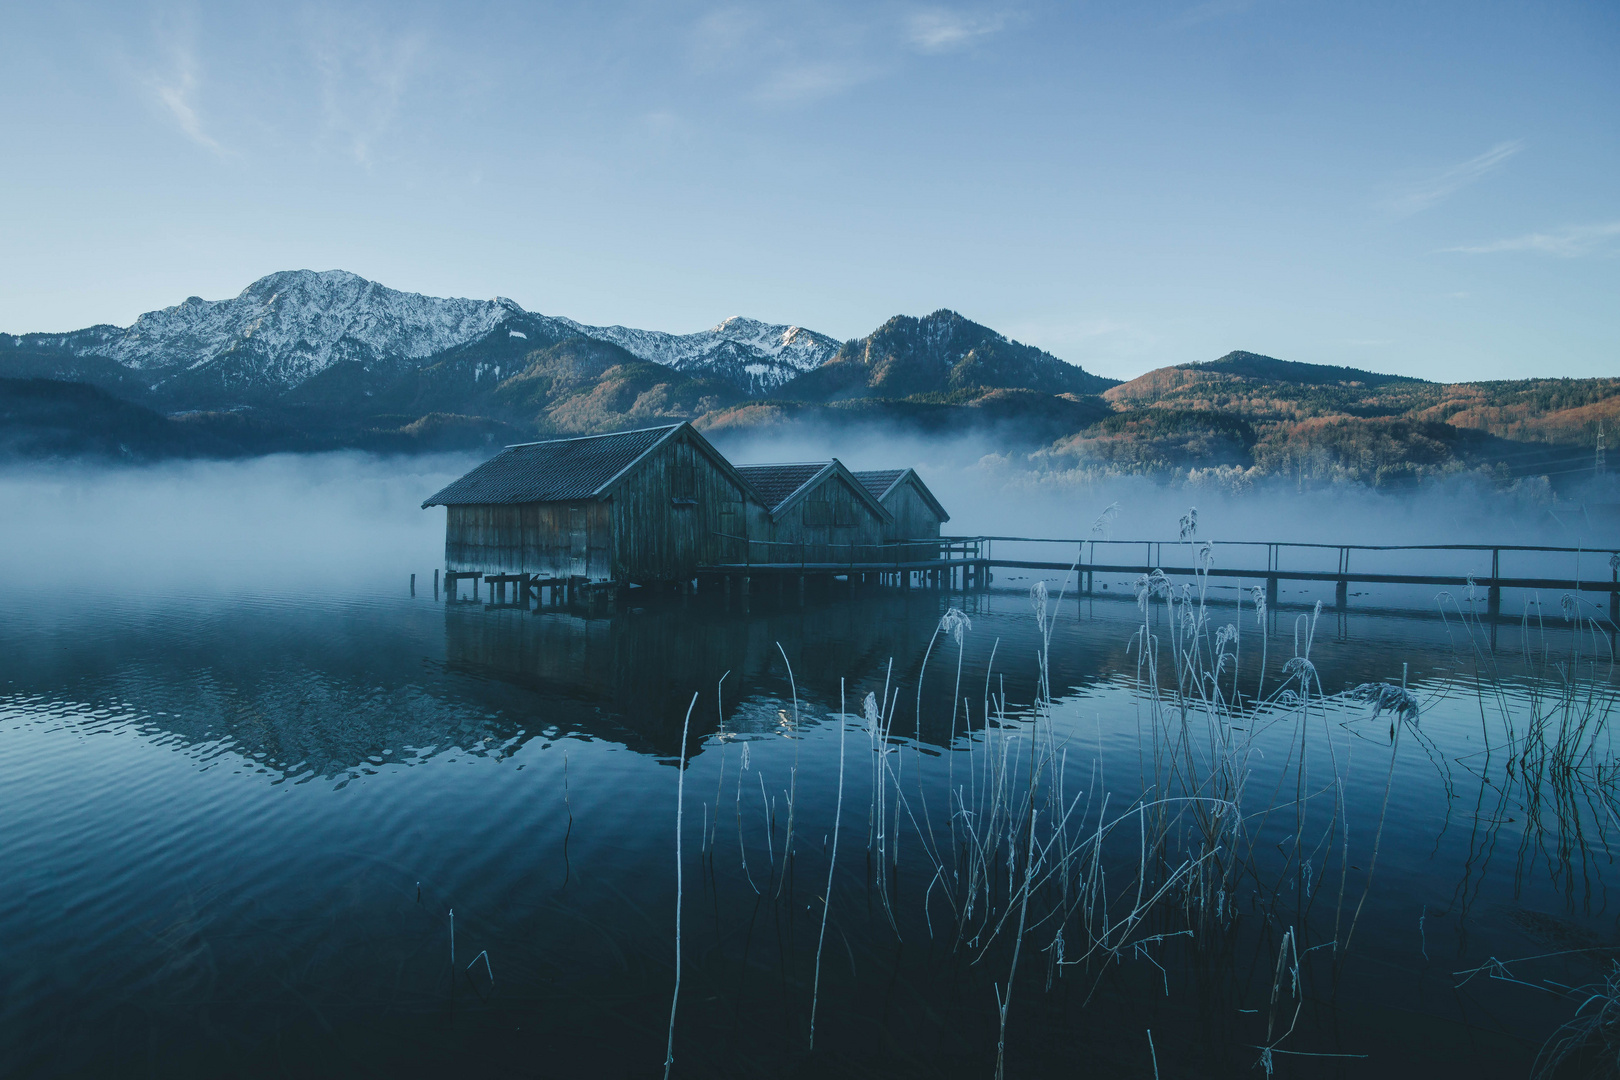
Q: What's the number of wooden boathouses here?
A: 3